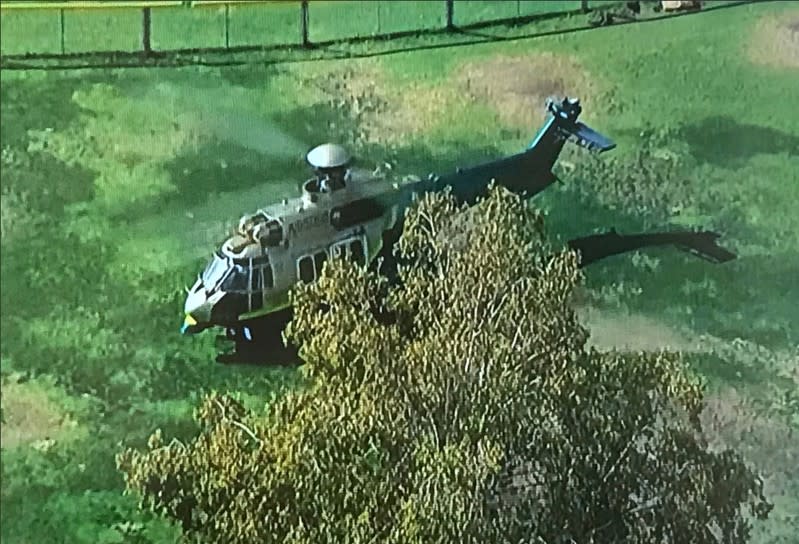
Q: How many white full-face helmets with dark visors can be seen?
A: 0